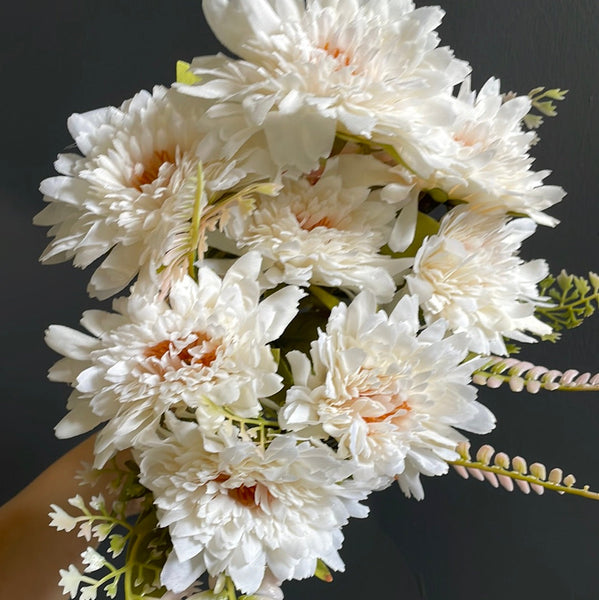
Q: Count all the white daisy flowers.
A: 8